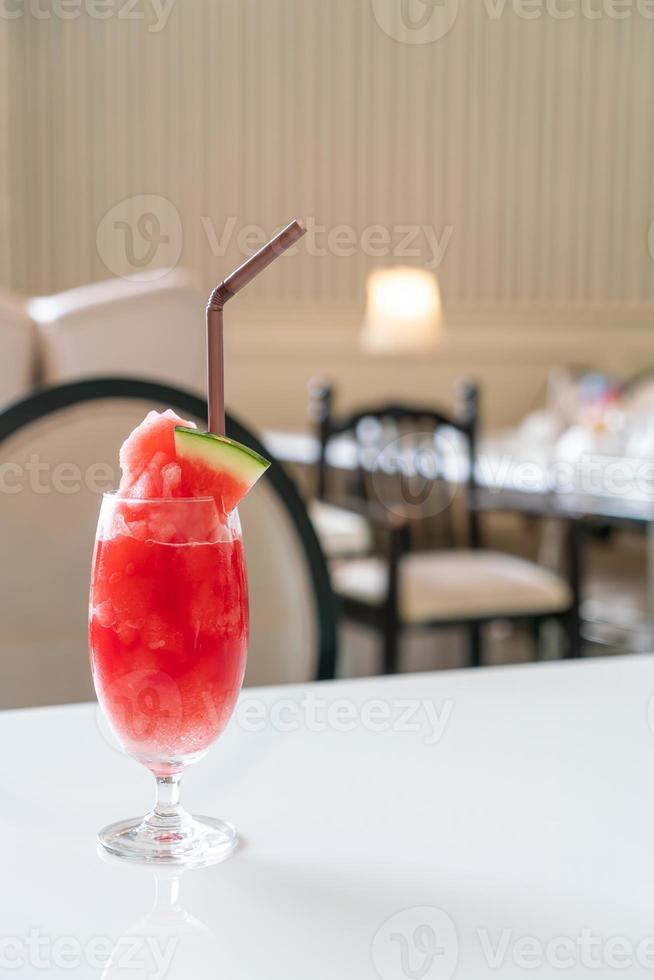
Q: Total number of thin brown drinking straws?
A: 1